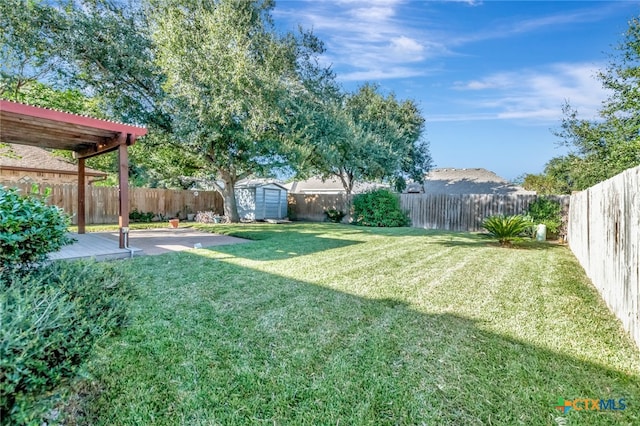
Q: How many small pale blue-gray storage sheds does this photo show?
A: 1